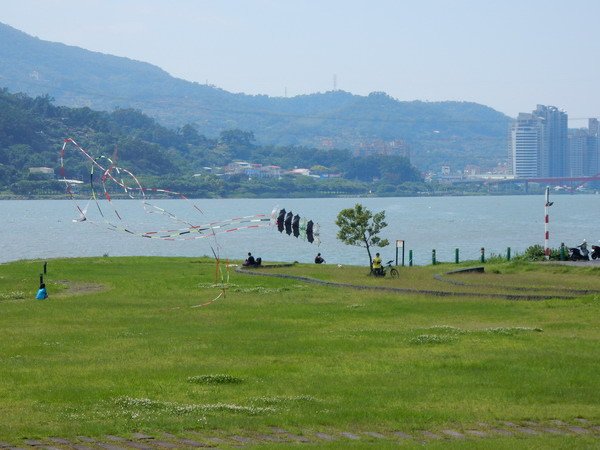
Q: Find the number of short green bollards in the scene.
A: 6